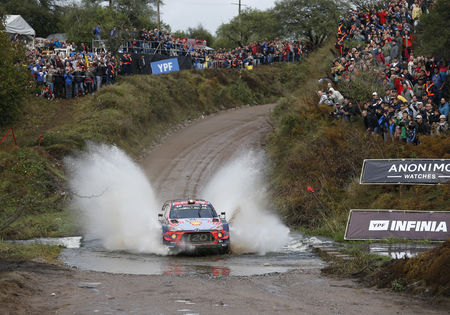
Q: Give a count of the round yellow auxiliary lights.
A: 2